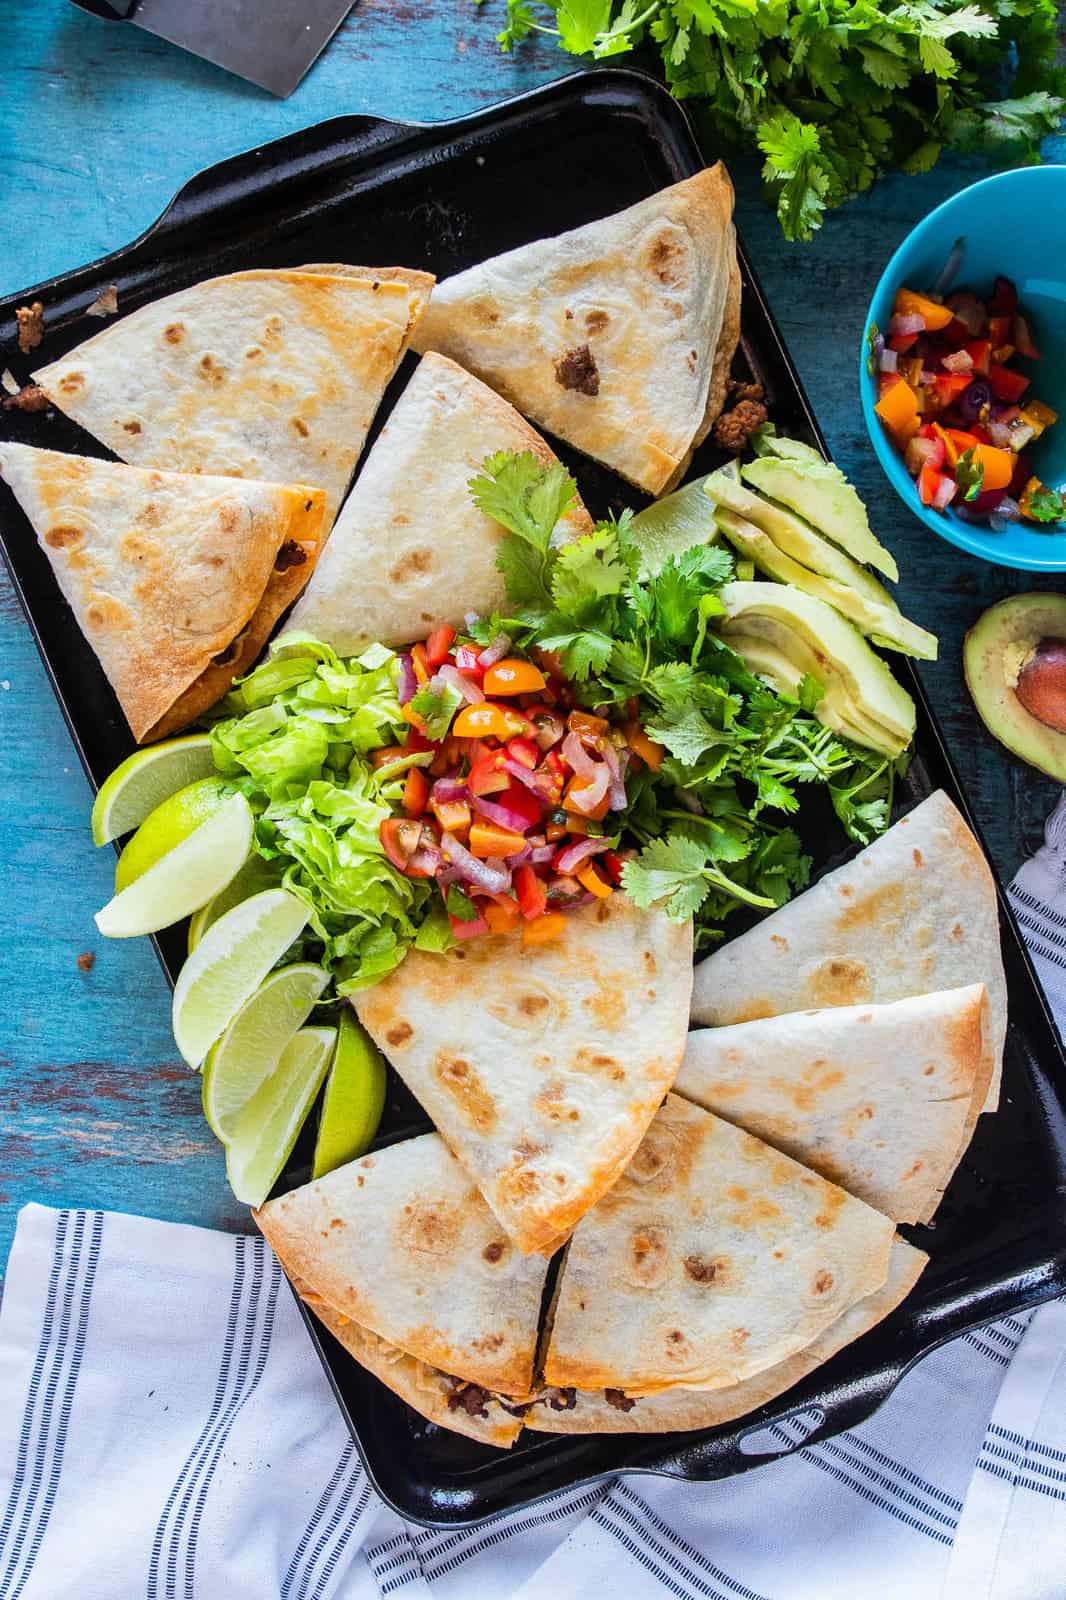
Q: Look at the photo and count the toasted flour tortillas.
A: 9